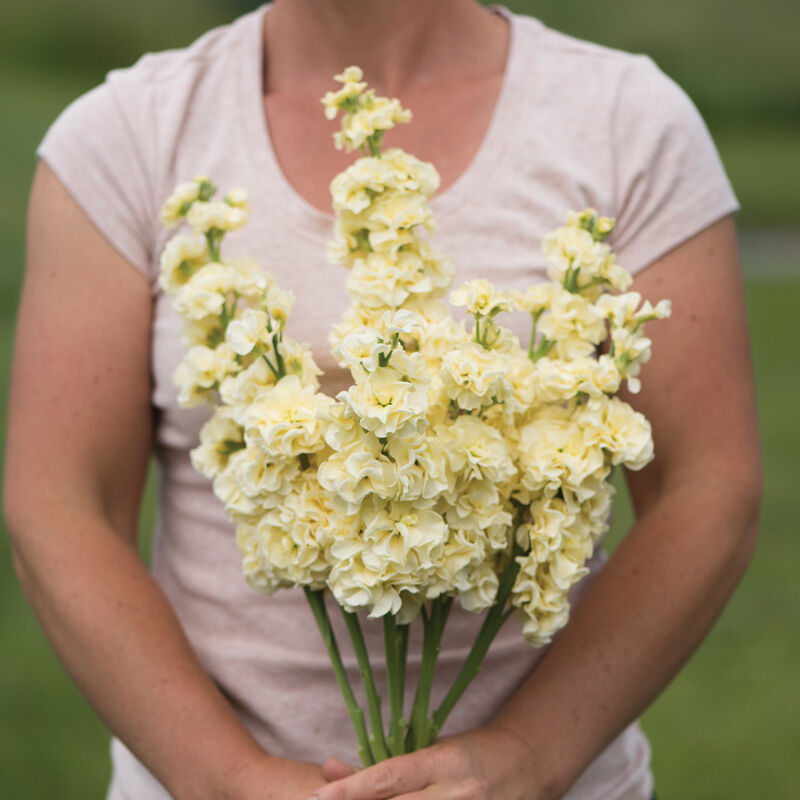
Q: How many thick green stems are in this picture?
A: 5